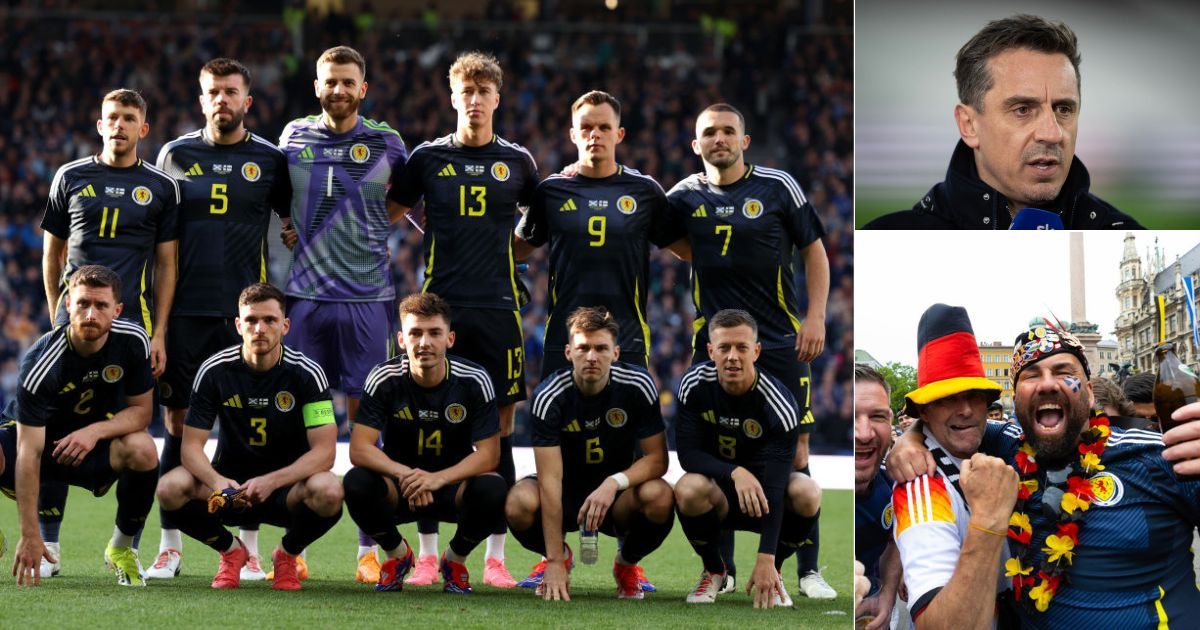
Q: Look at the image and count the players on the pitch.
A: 11